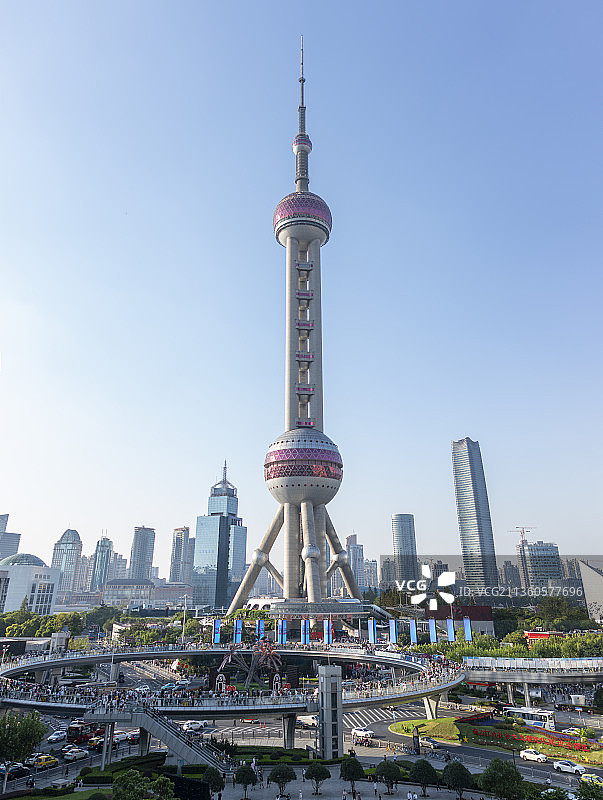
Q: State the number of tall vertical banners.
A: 12